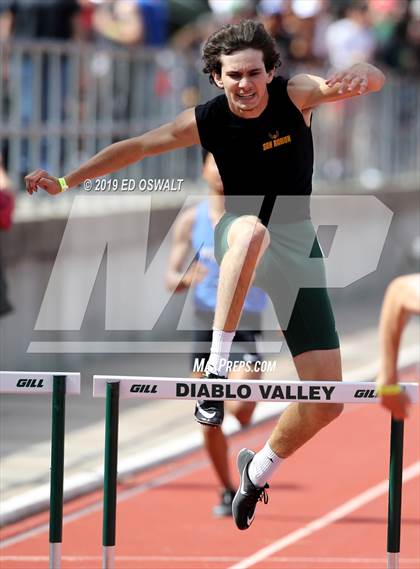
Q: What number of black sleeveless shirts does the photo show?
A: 1